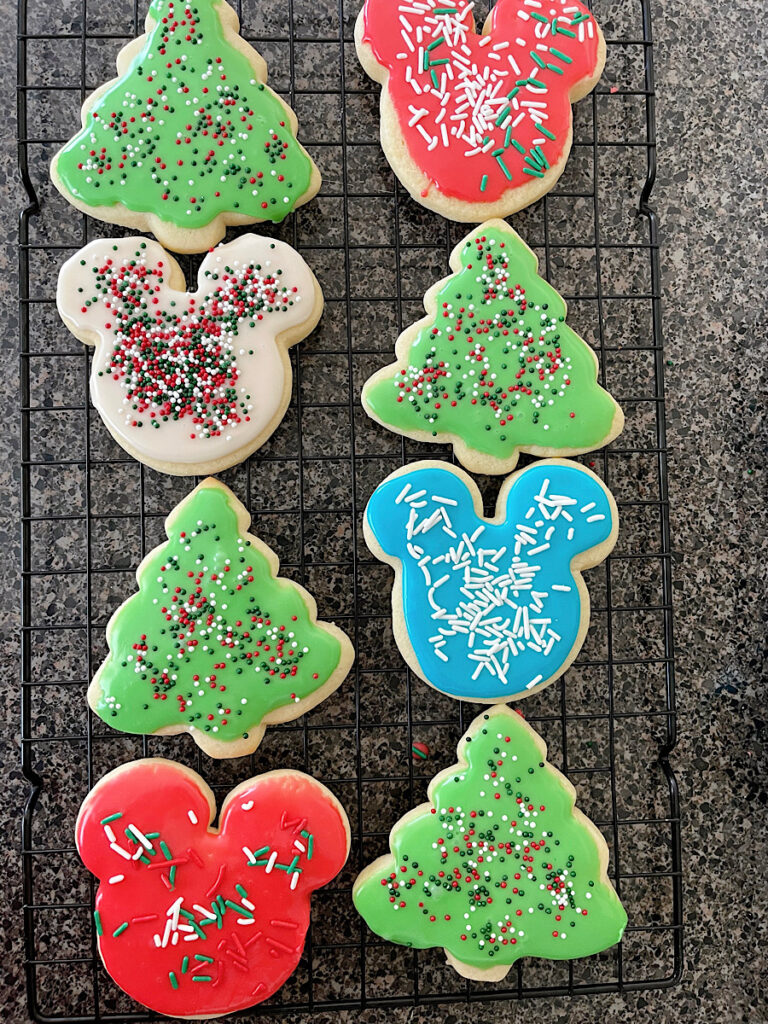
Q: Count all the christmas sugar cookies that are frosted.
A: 8